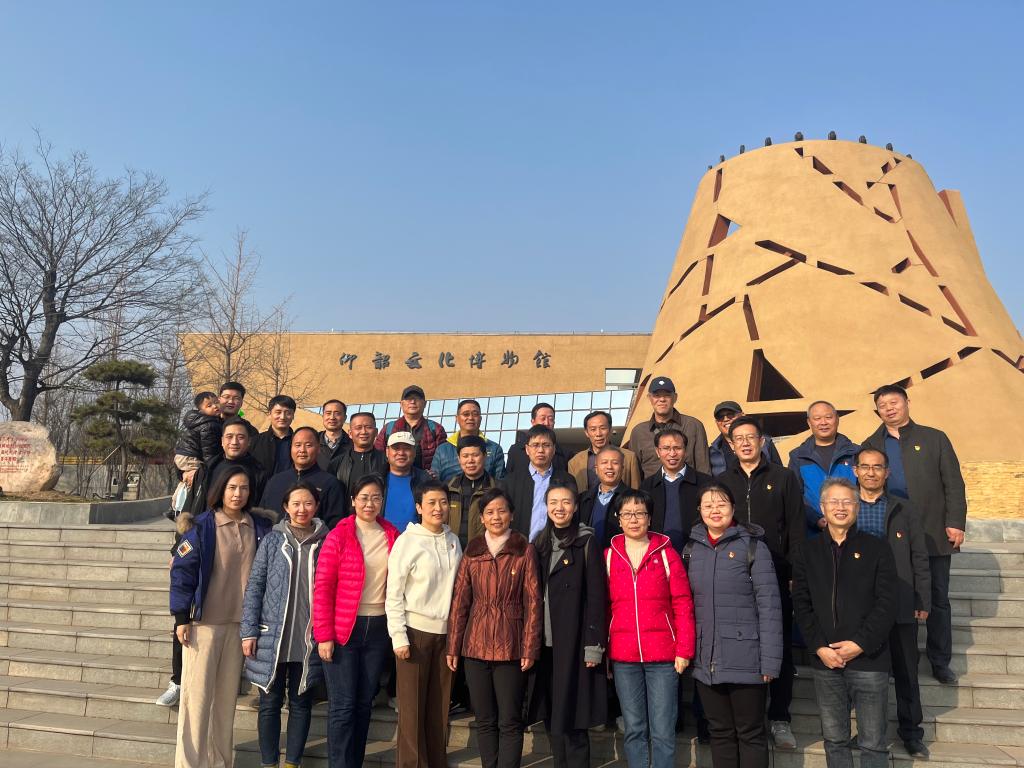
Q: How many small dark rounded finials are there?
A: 9